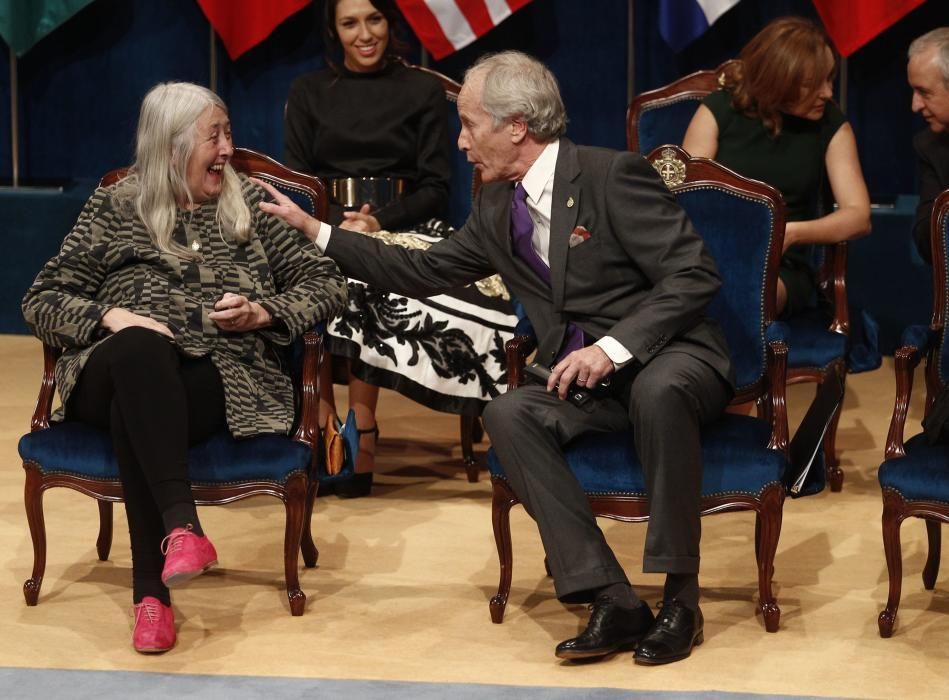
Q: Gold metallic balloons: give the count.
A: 0